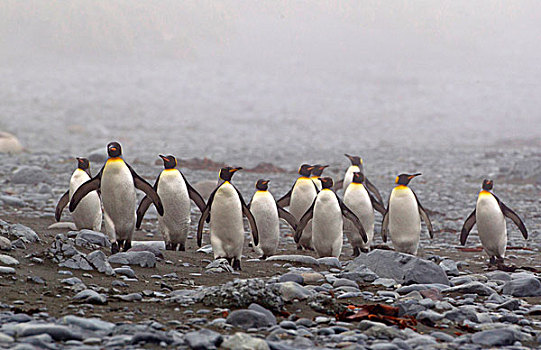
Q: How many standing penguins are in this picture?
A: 12